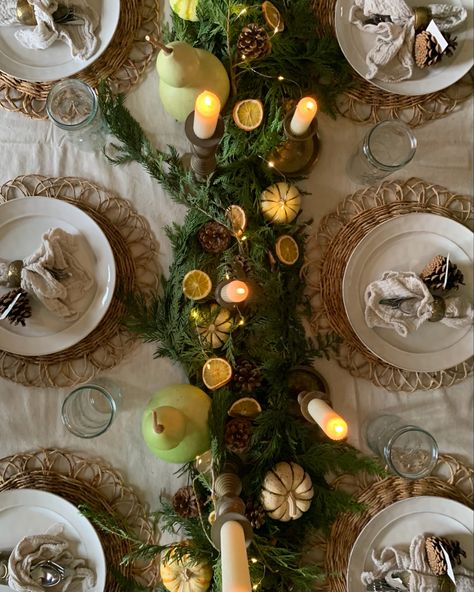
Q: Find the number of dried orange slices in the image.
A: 7